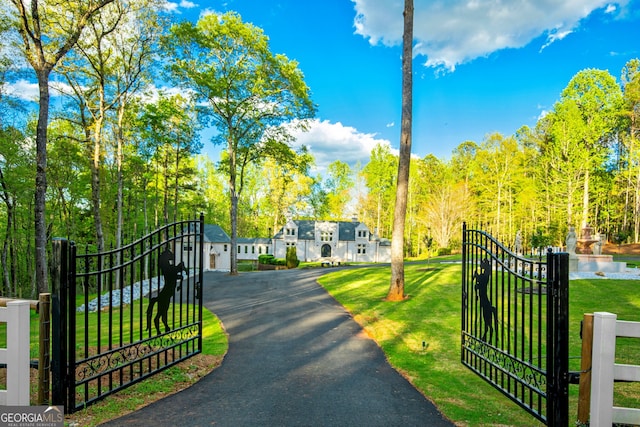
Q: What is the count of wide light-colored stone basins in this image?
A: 1